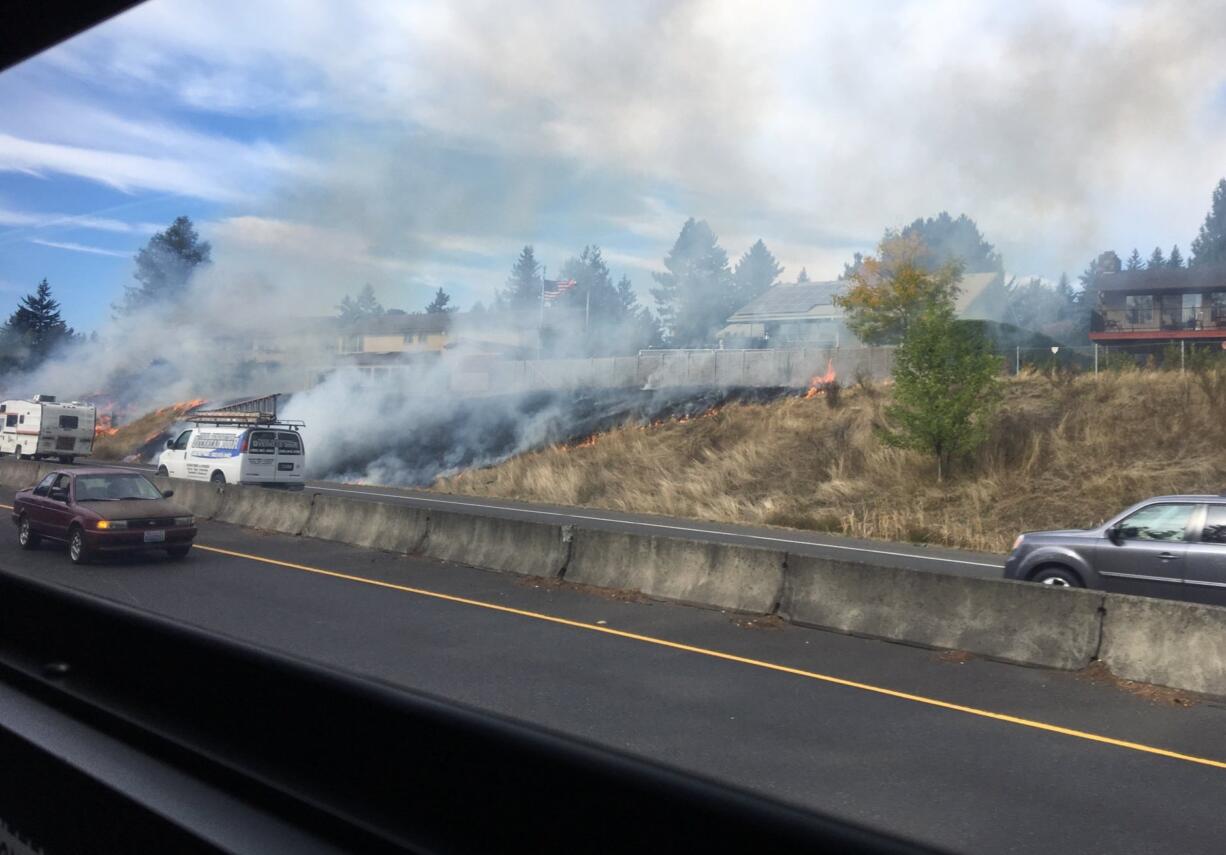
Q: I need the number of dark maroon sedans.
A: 1